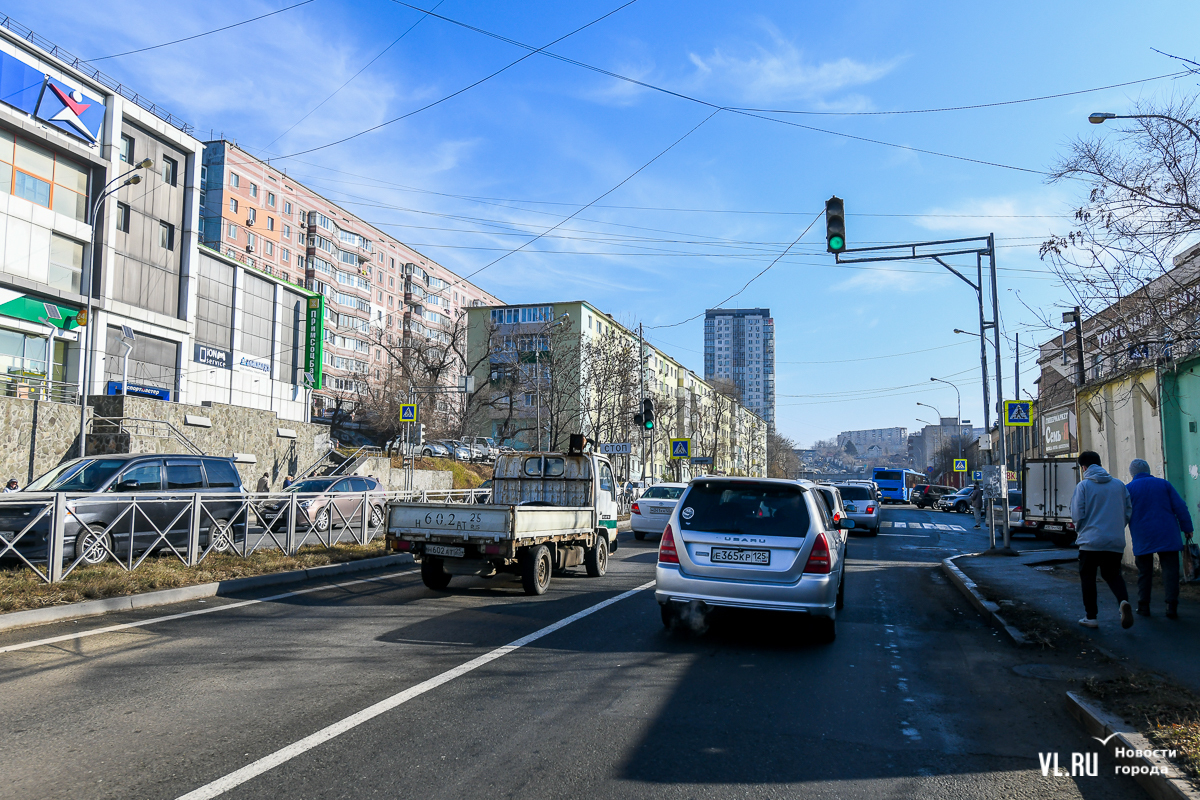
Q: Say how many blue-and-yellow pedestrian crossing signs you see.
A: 4